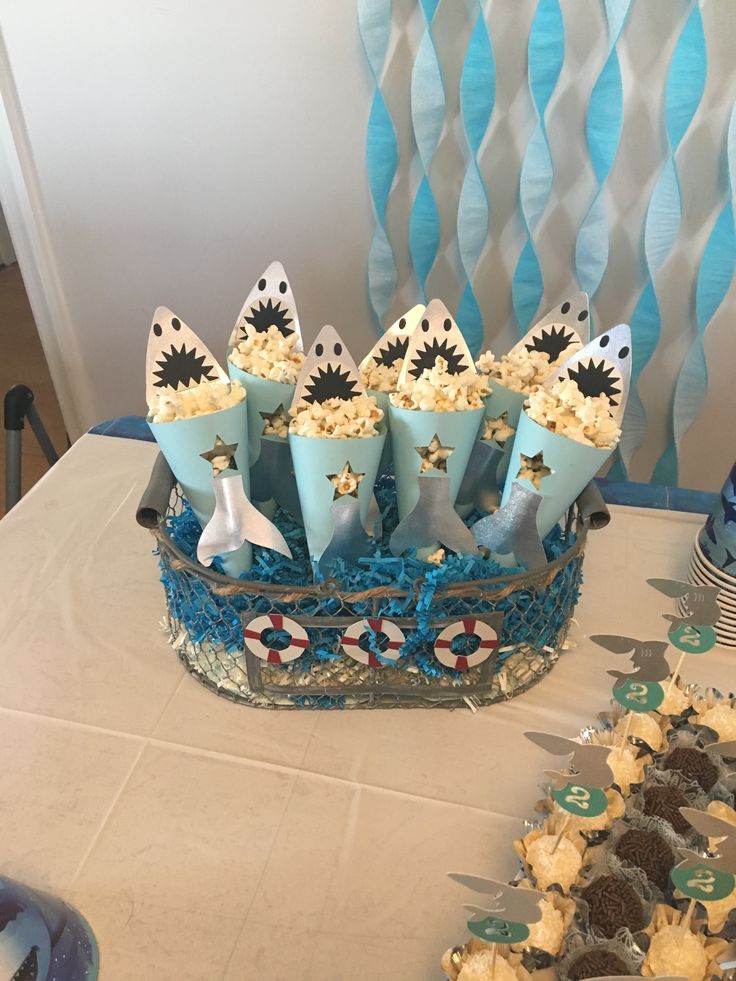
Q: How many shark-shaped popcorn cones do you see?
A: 7